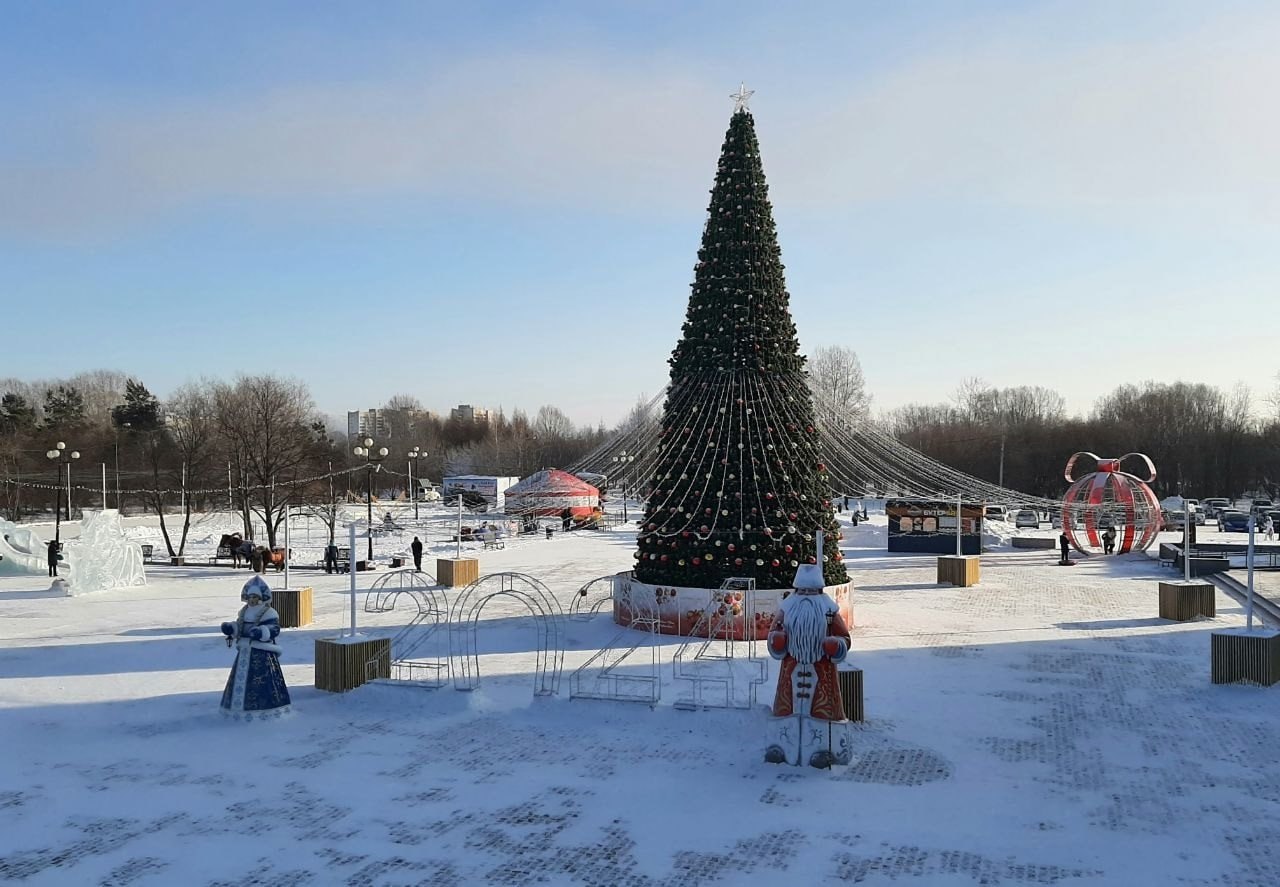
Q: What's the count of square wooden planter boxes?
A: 7